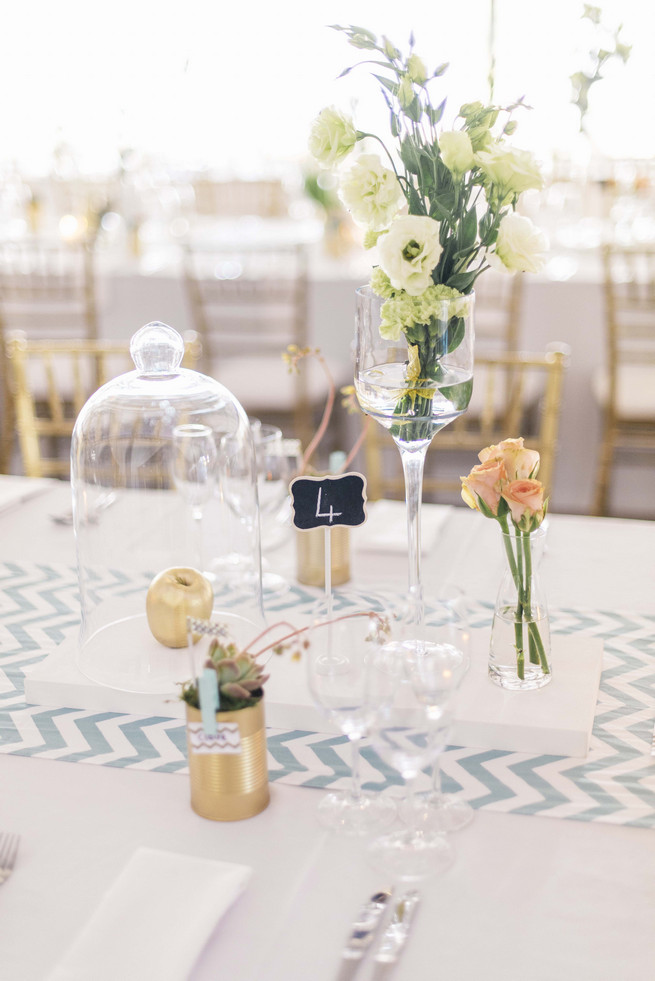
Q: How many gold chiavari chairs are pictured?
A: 6